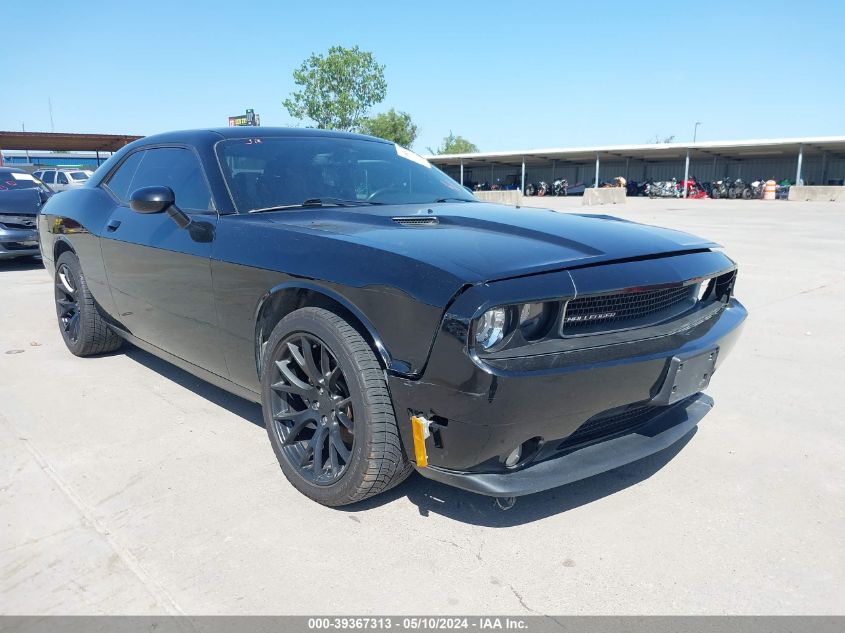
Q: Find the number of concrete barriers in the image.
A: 3